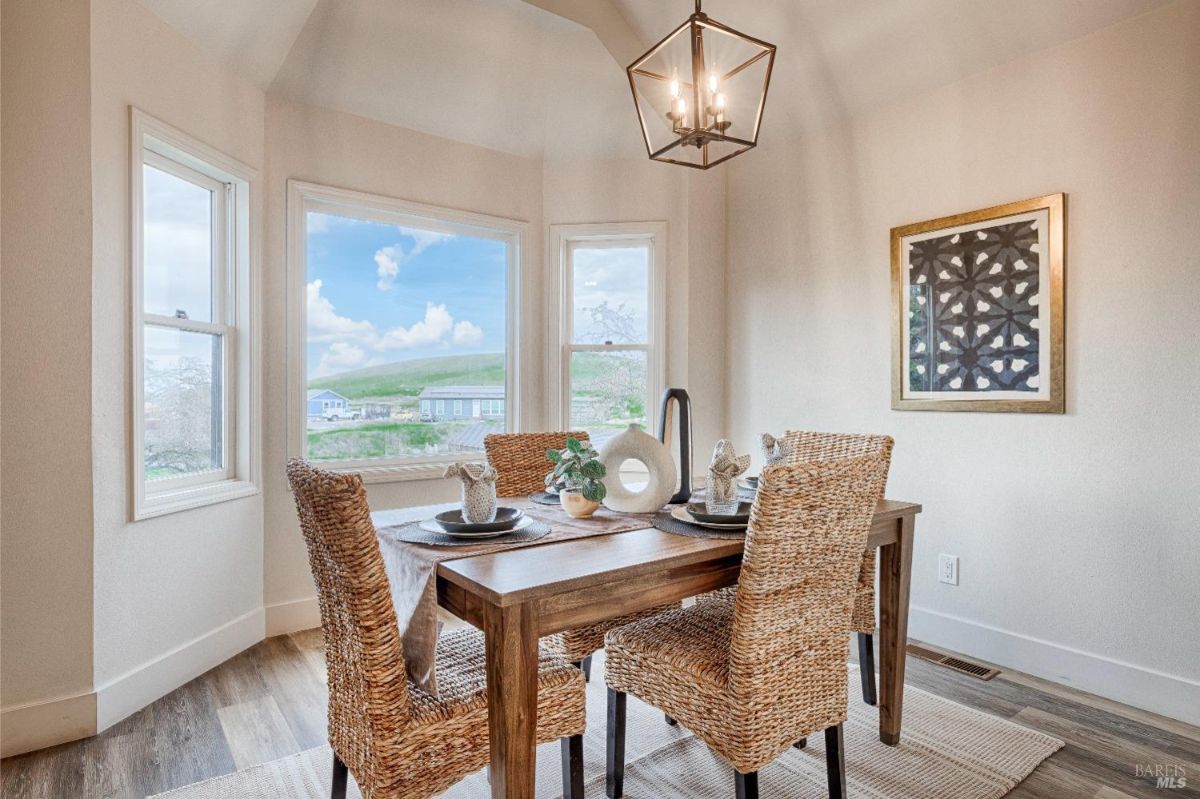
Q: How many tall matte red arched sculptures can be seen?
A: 0